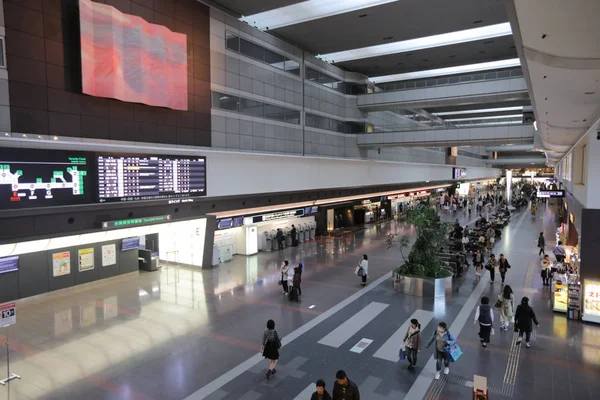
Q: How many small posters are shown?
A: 3